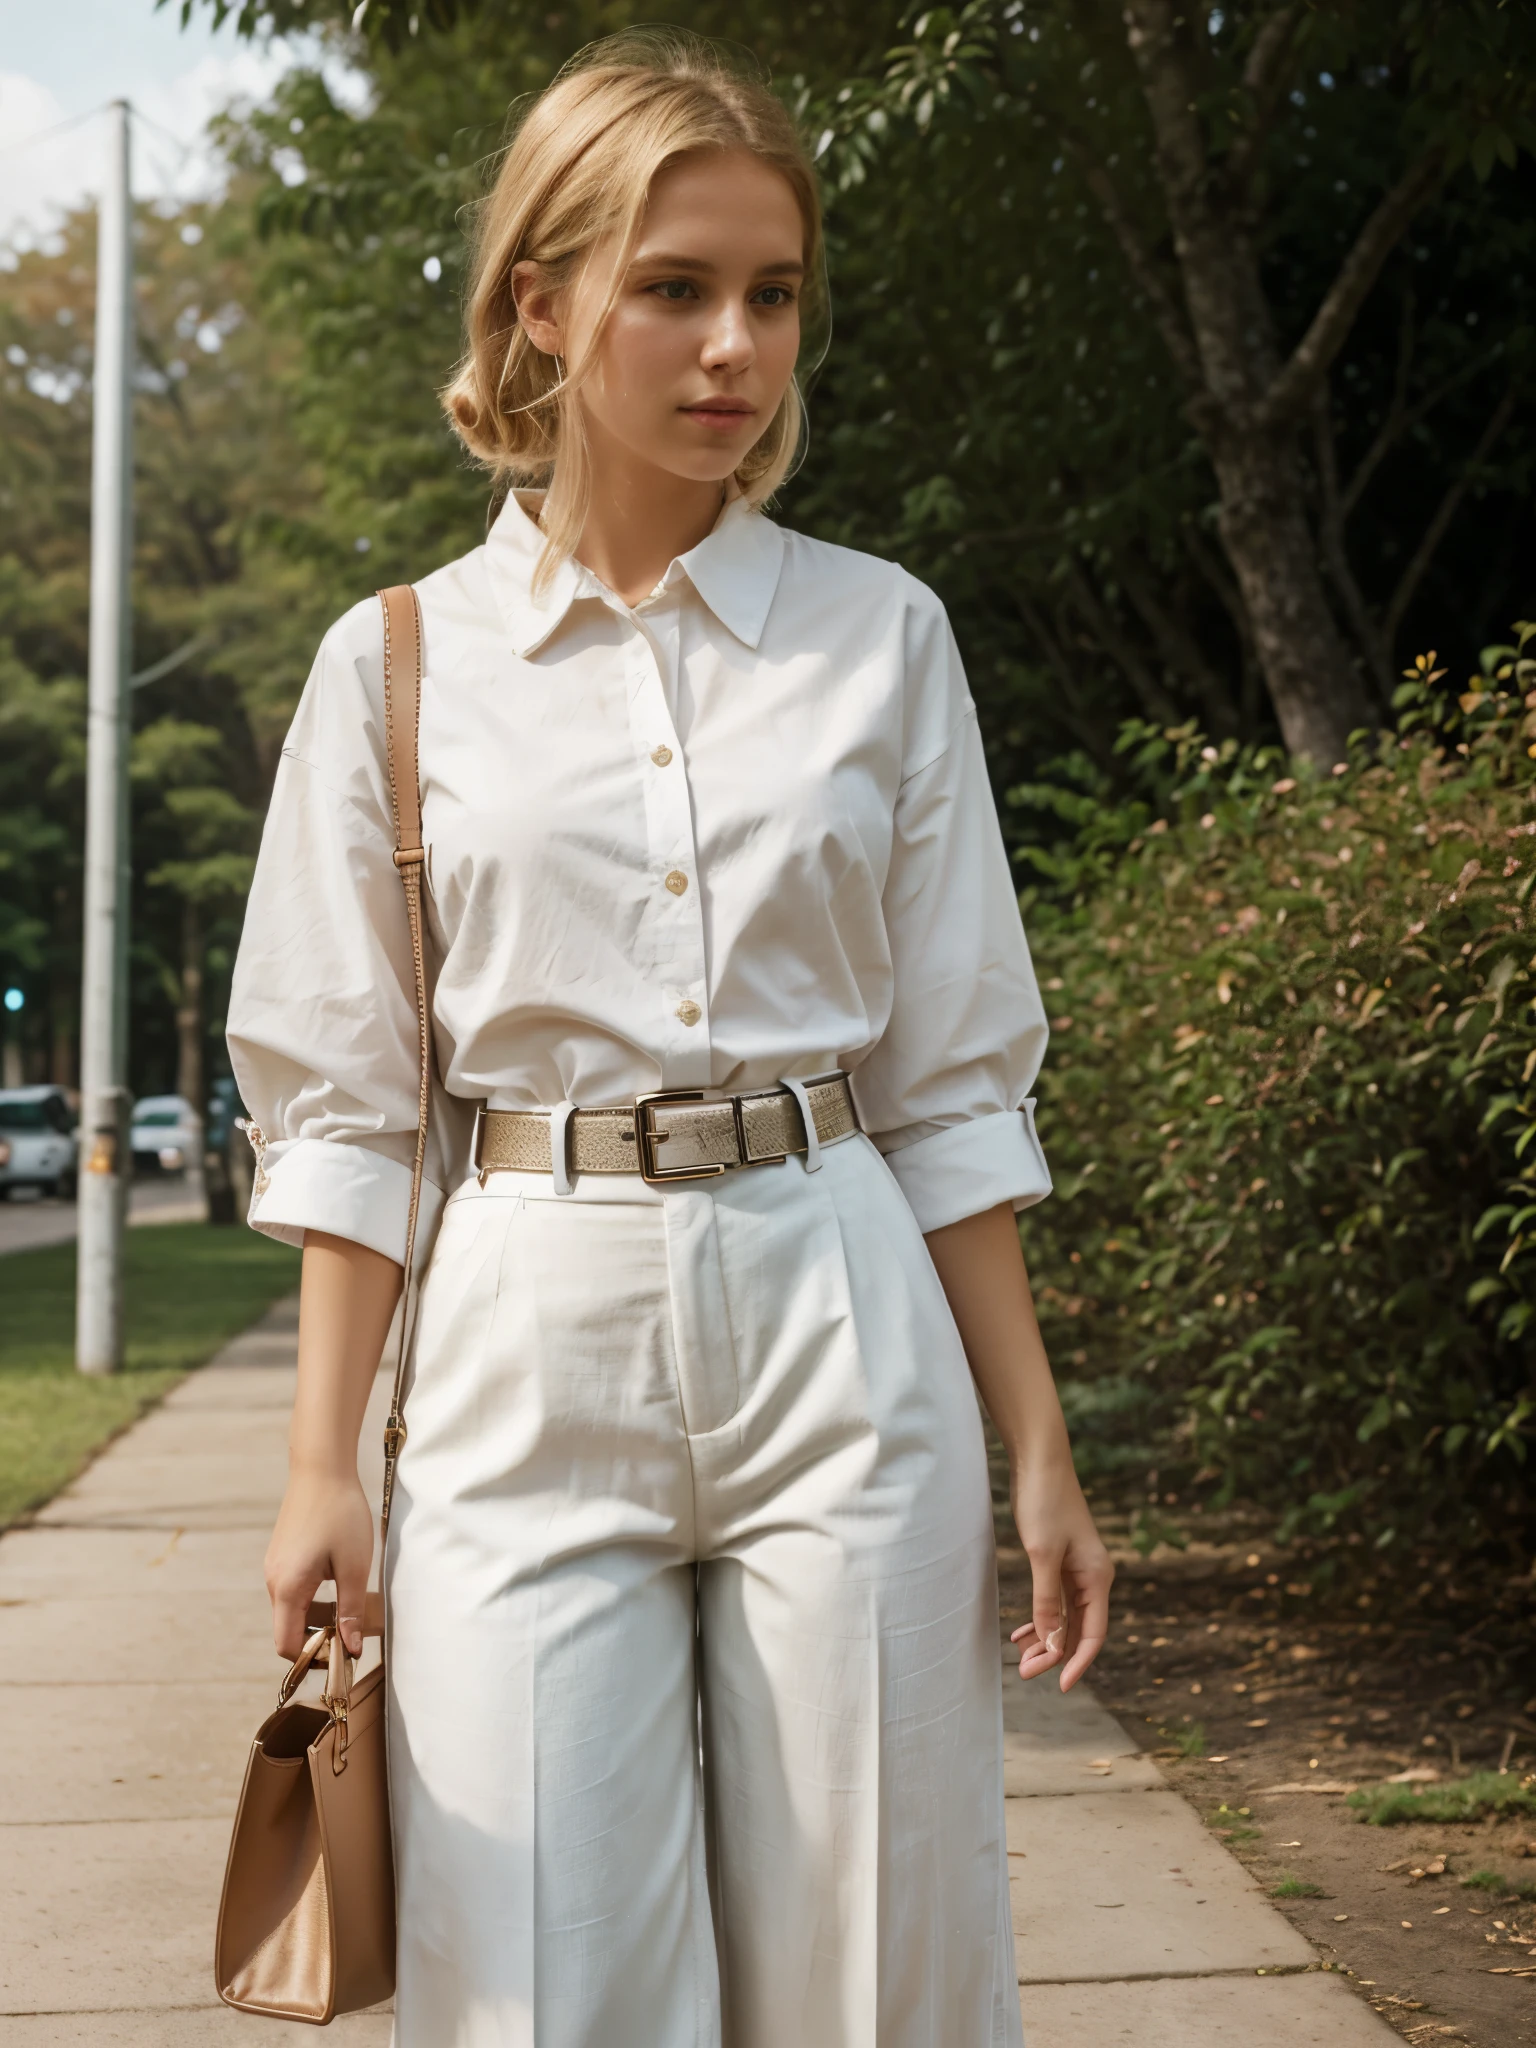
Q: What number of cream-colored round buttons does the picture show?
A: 3